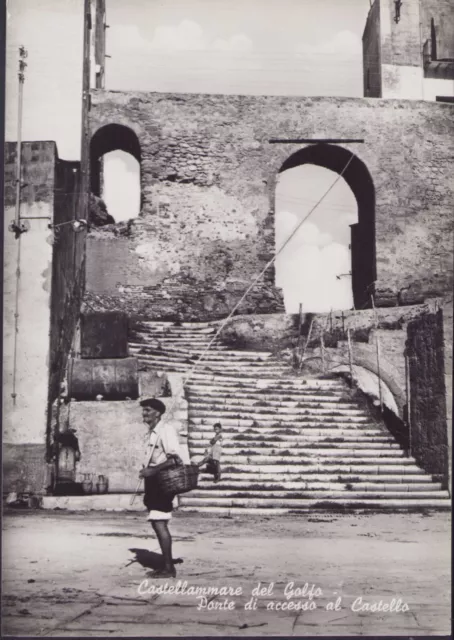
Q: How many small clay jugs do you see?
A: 2